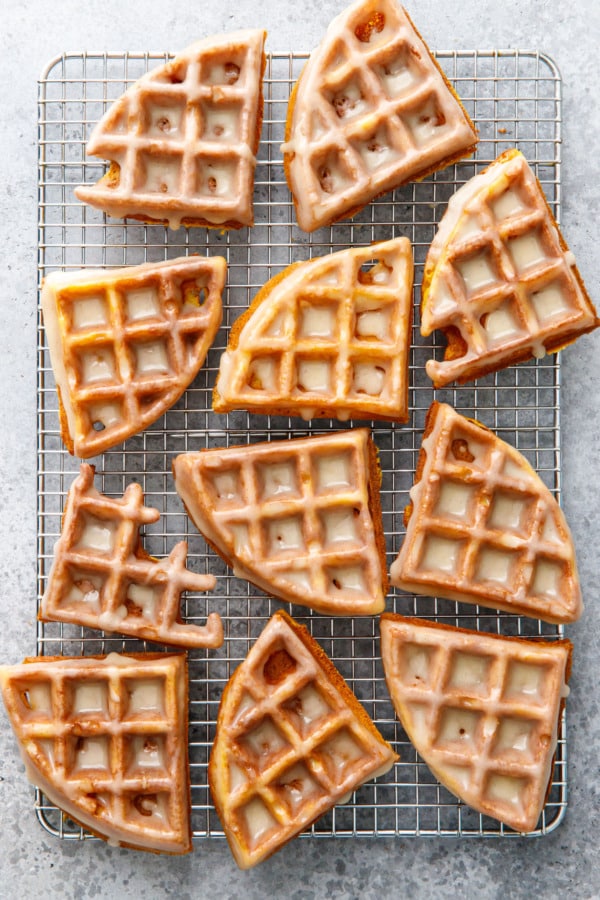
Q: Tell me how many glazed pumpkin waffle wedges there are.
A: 11